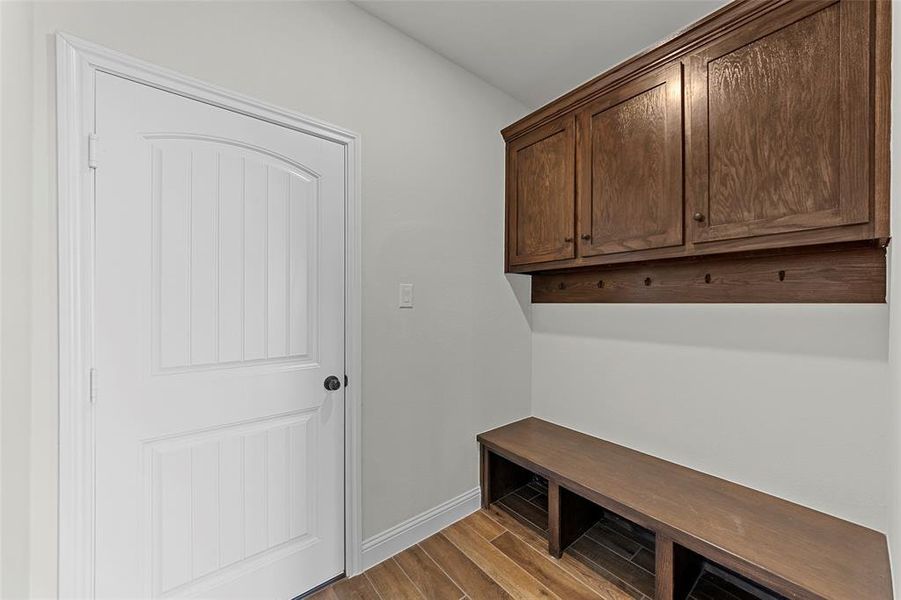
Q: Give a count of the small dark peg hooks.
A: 5